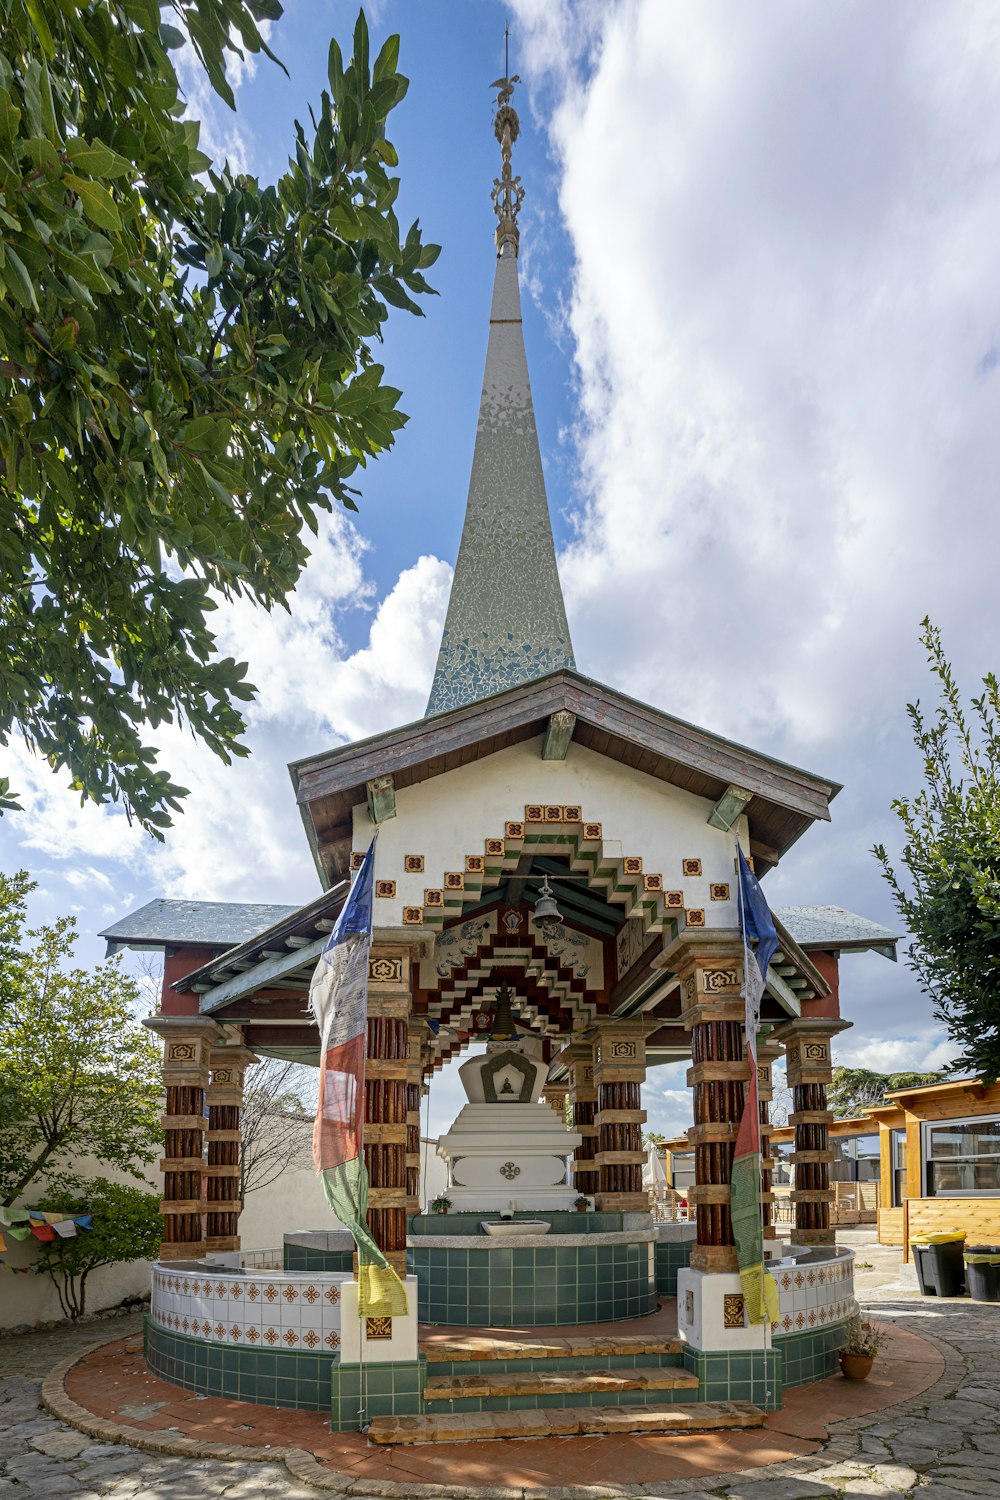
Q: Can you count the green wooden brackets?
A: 3